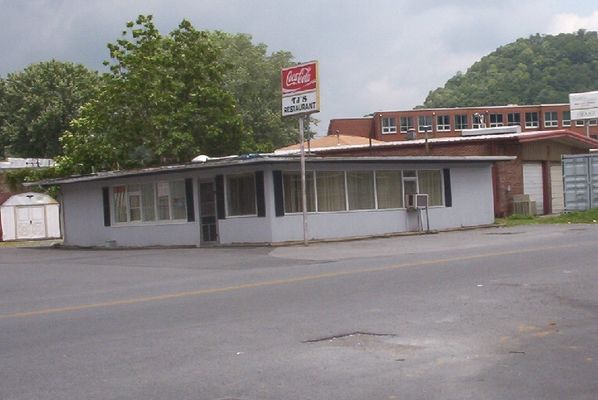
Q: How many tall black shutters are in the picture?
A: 6